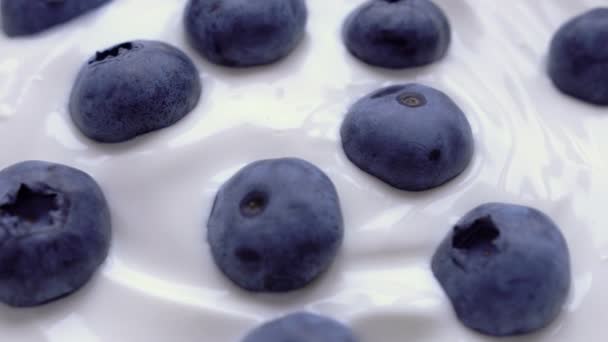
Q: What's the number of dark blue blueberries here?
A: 10